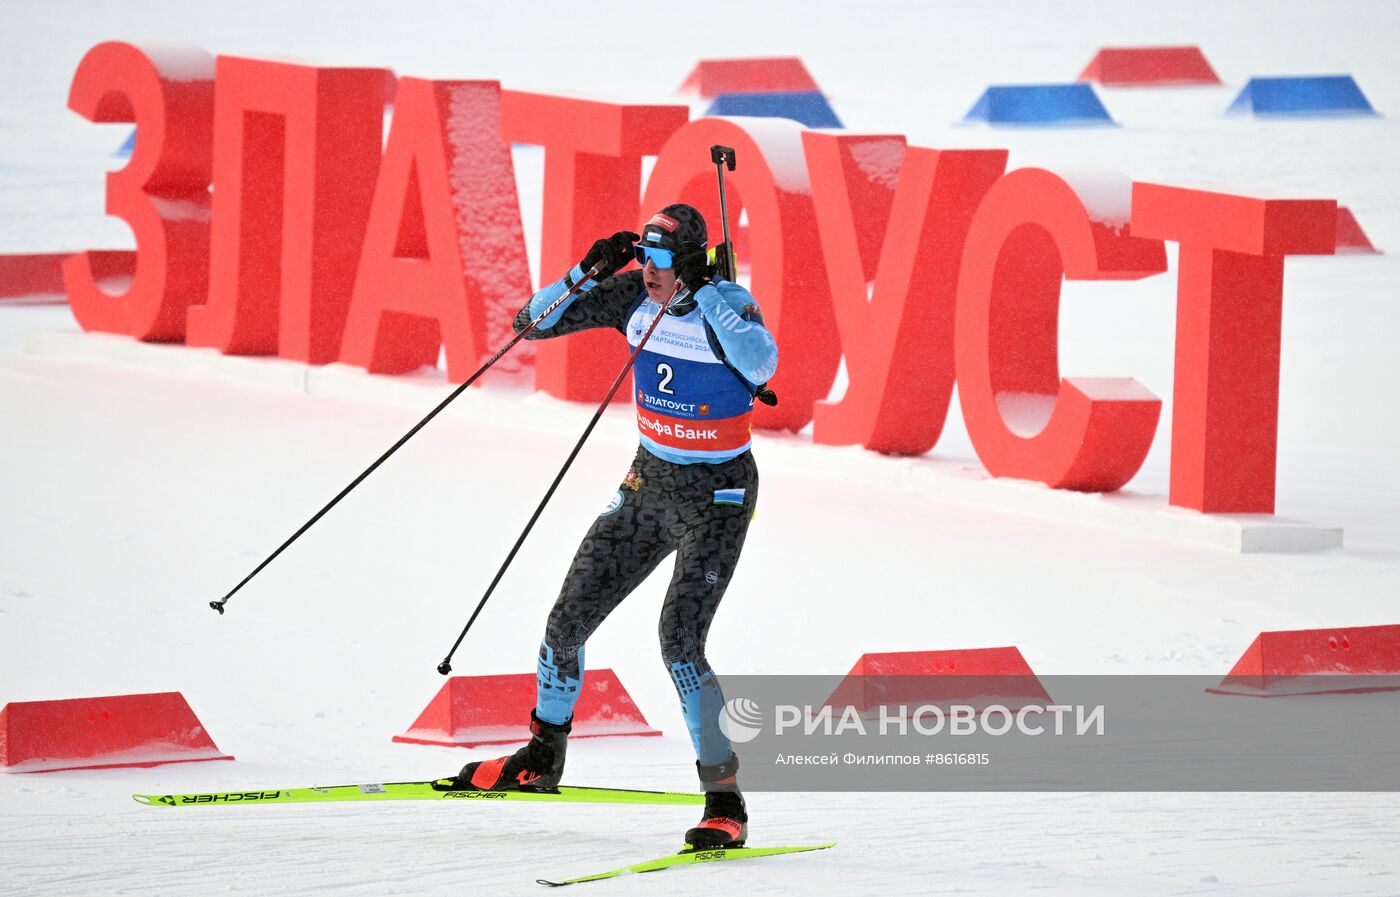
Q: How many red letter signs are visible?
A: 8